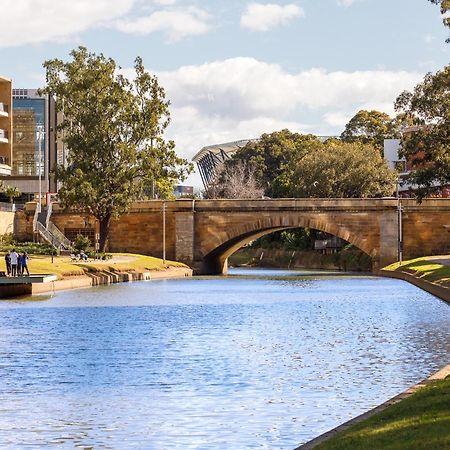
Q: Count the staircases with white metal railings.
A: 1